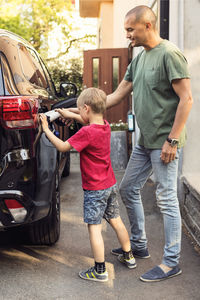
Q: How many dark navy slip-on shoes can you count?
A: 2